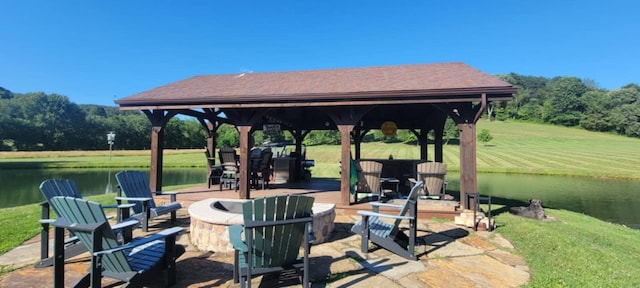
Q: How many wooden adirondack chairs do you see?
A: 7